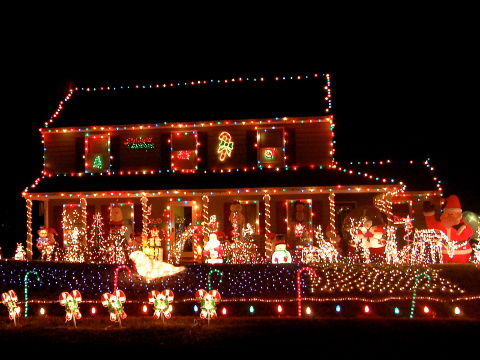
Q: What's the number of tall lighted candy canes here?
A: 5